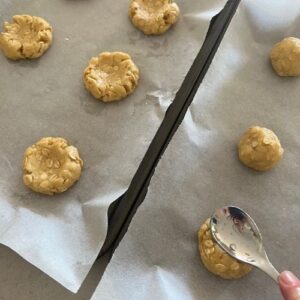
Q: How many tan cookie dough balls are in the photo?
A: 7